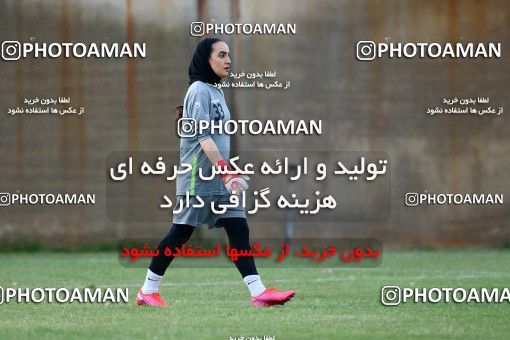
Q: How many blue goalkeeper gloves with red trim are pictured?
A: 0